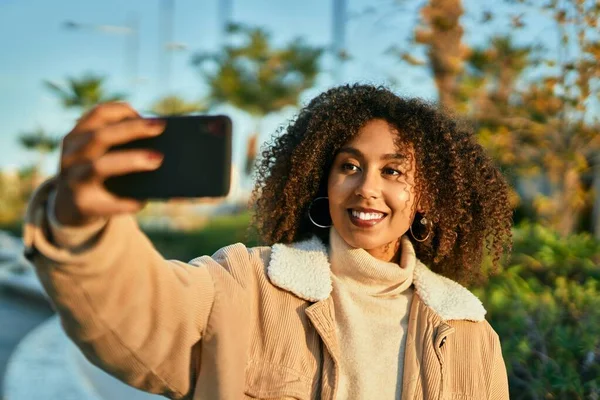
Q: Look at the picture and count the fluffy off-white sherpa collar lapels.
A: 2